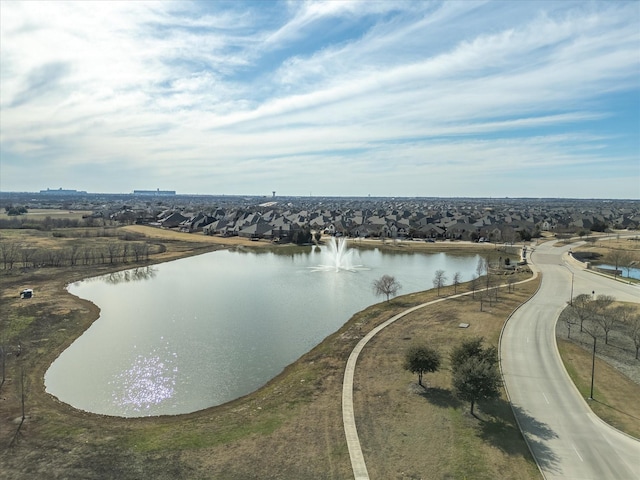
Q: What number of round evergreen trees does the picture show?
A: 3